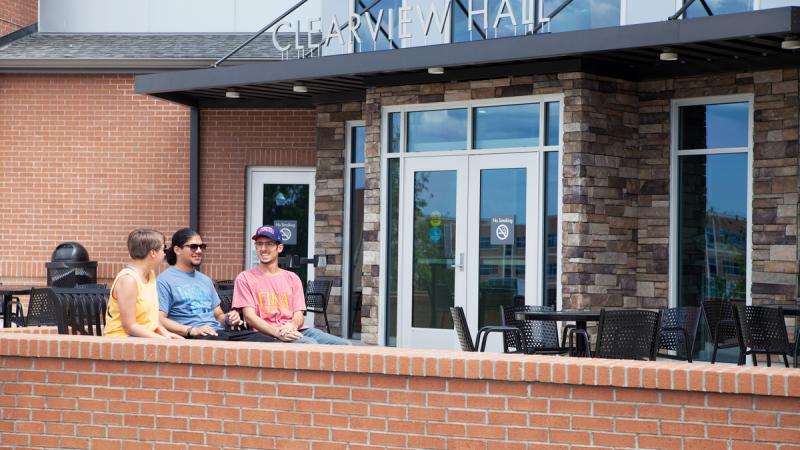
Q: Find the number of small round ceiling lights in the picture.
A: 5